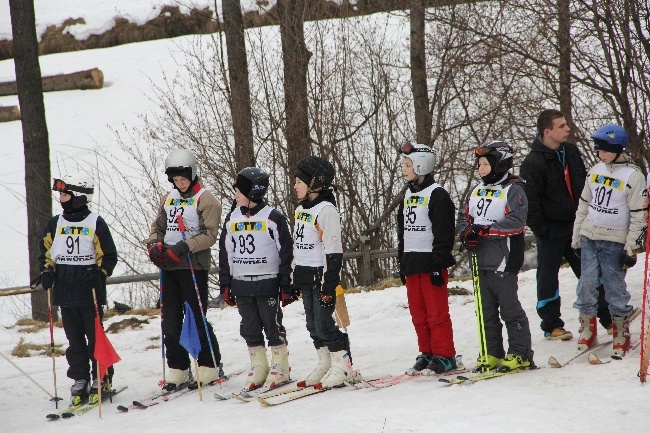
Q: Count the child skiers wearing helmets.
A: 7